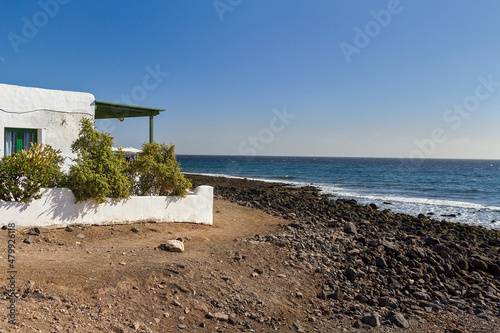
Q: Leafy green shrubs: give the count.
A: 3